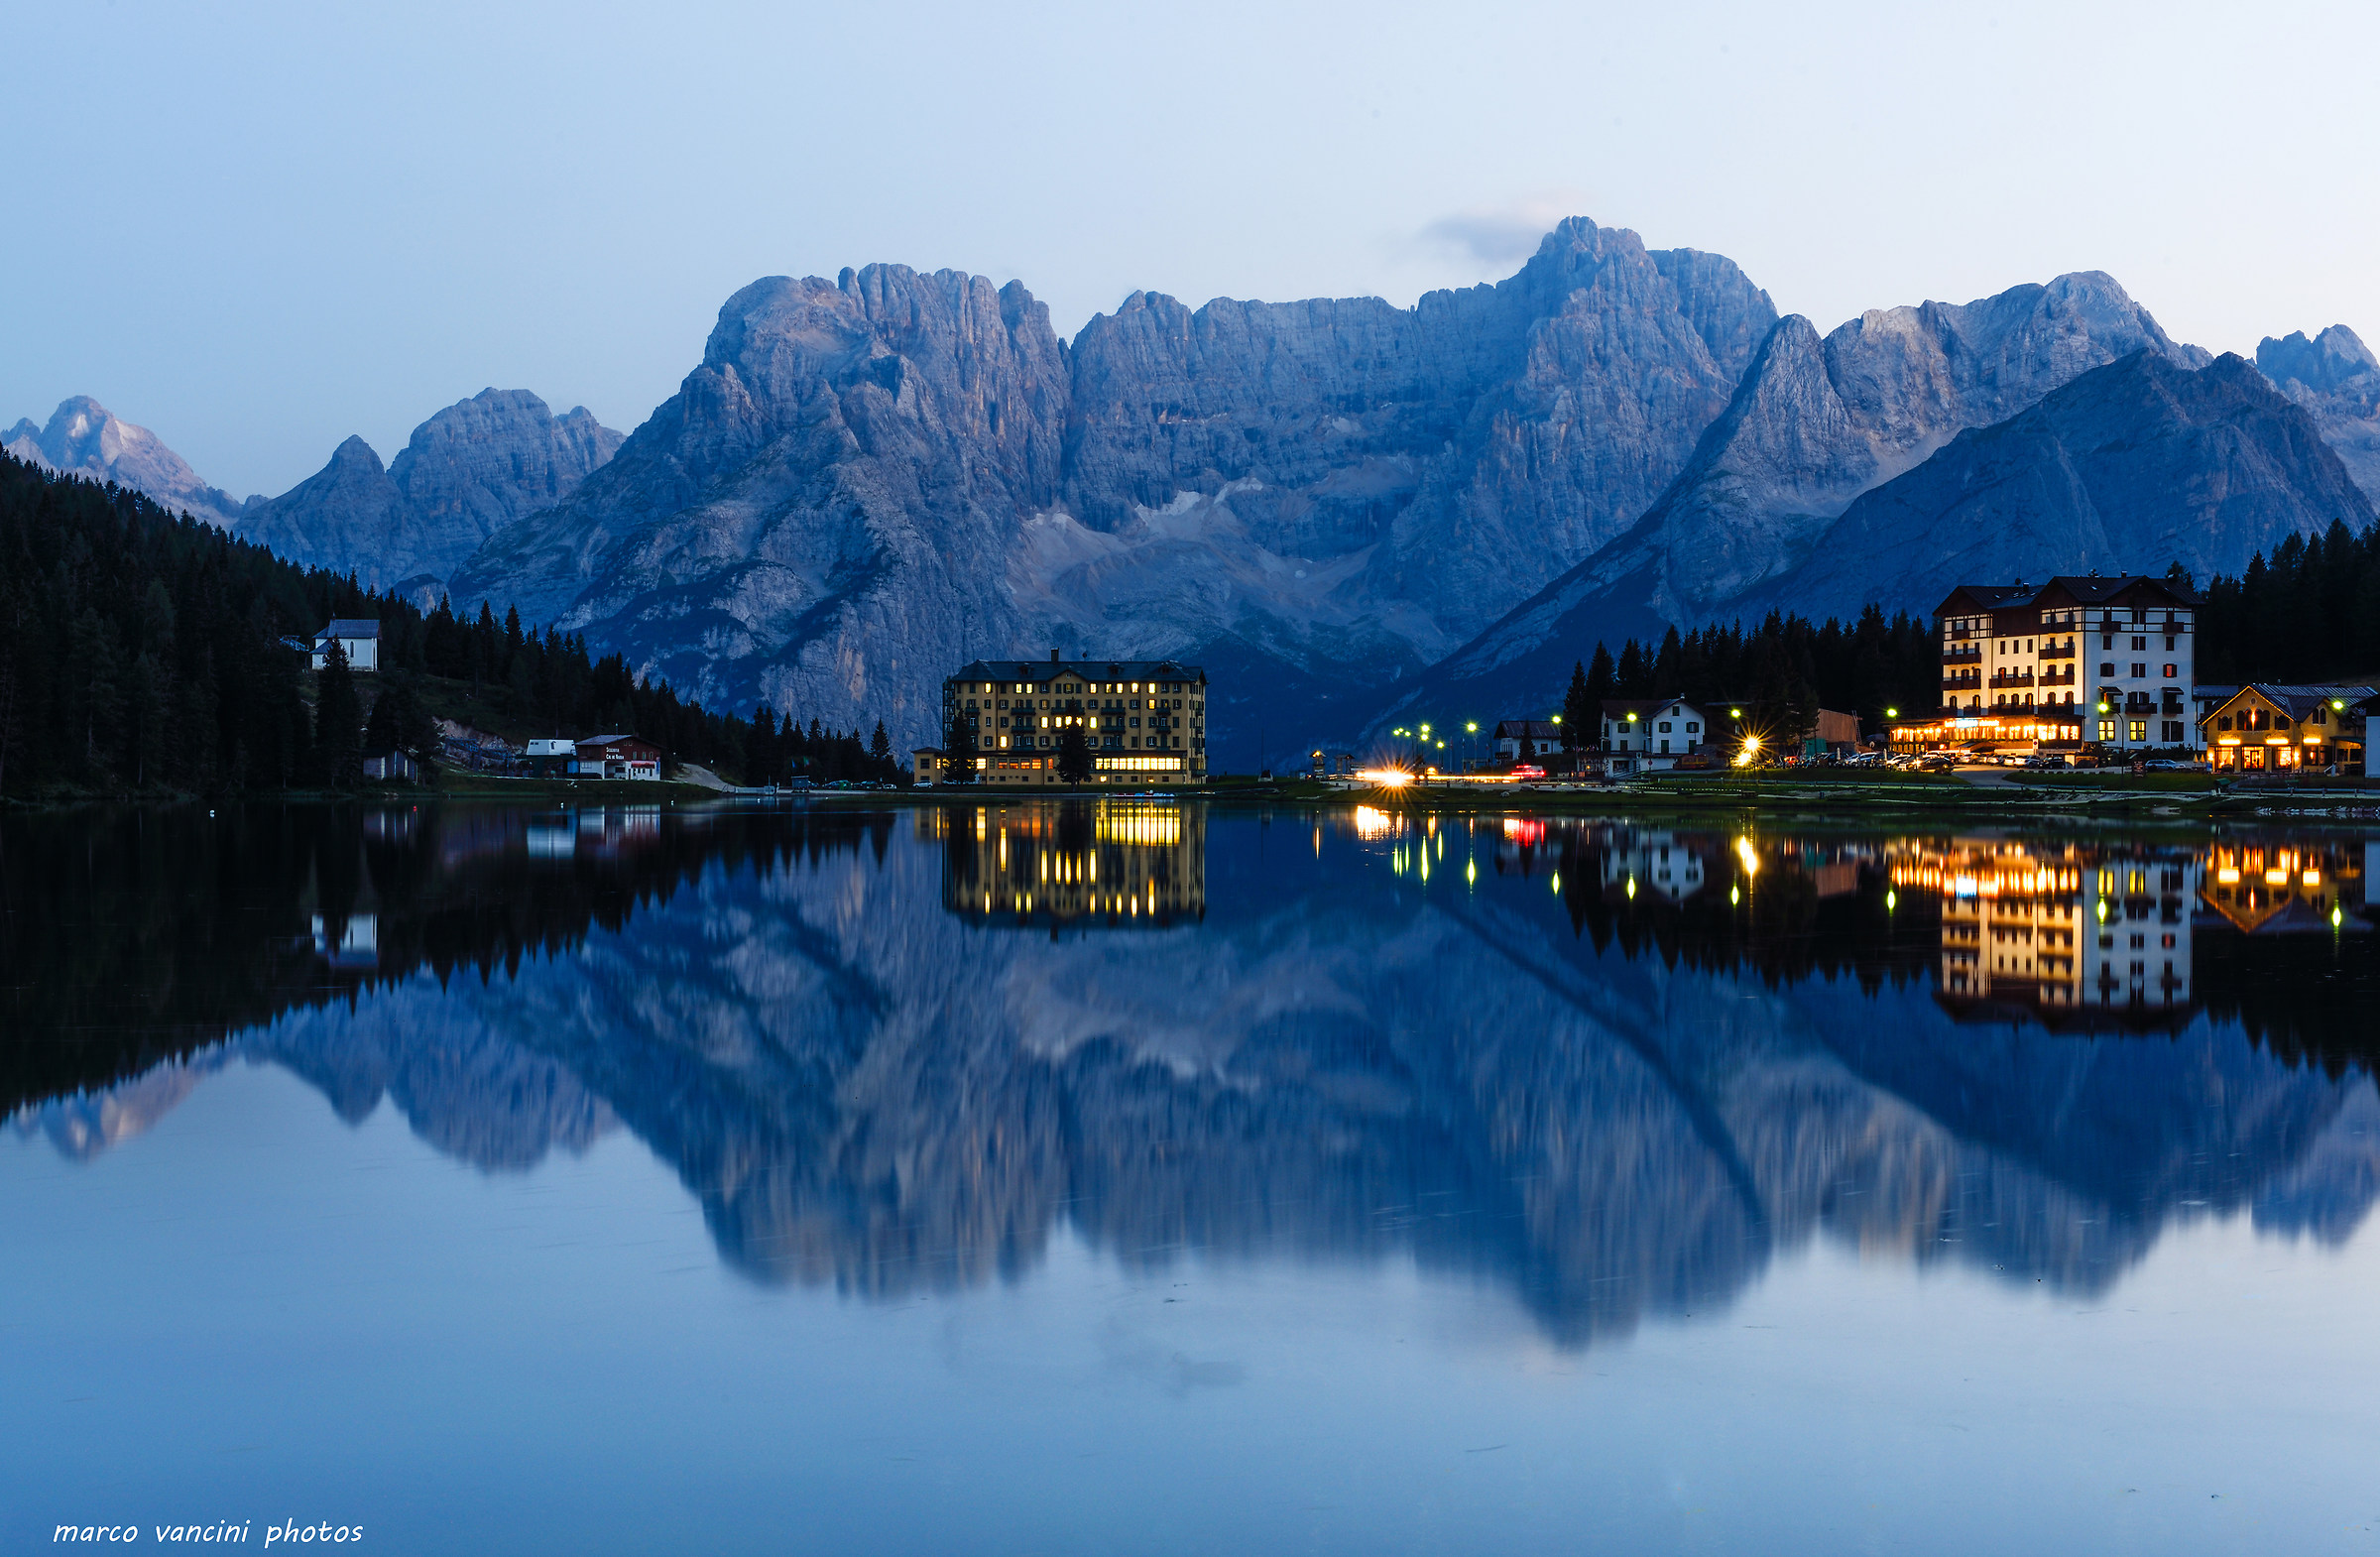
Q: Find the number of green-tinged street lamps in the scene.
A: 13